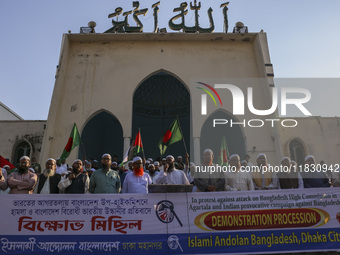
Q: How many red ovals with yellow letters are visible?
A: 1